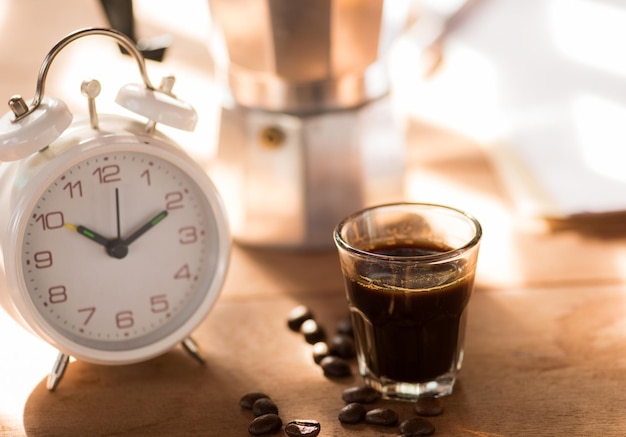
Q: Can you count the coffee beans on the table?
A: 15